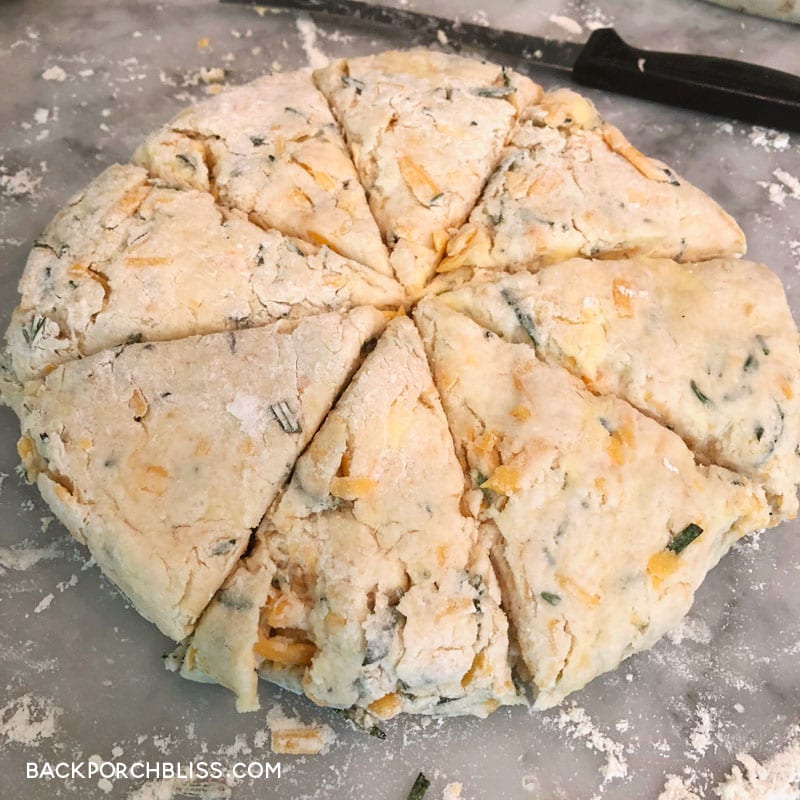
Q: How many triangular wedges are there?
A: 8